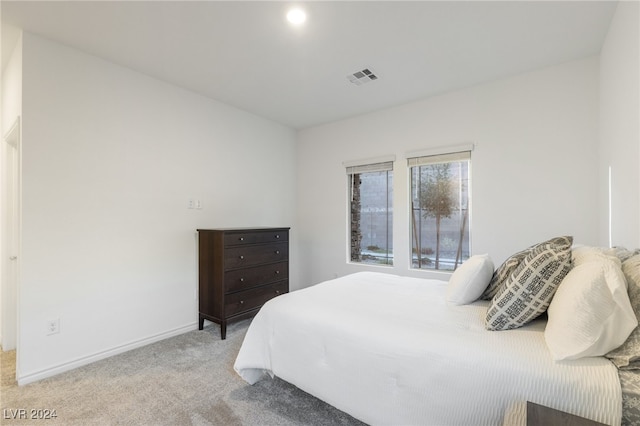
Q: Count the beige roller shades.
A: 2